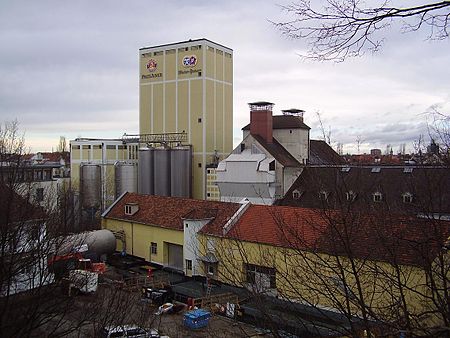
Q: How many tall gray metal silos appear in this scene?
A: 5